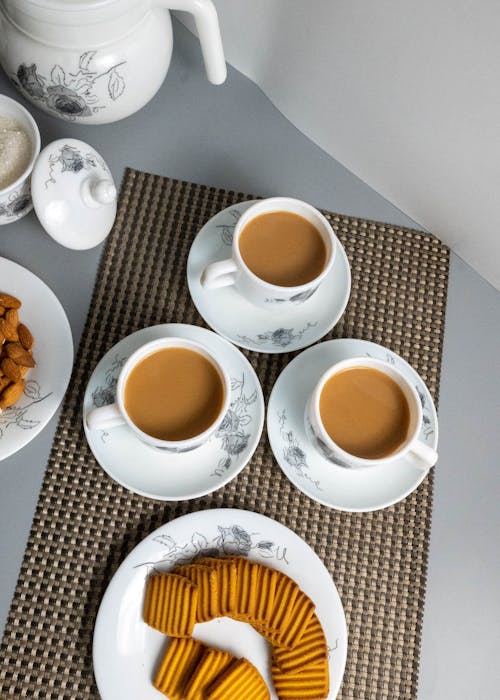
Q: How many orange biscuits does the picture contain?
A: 12